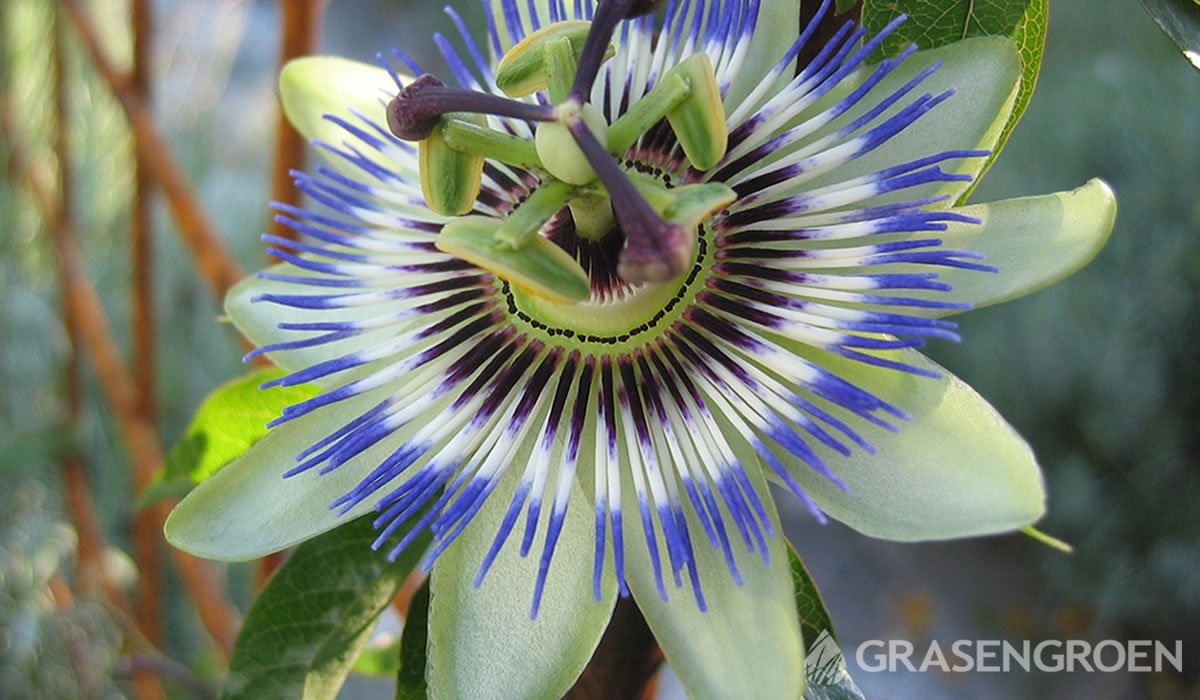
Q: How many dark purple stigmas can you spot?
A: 3